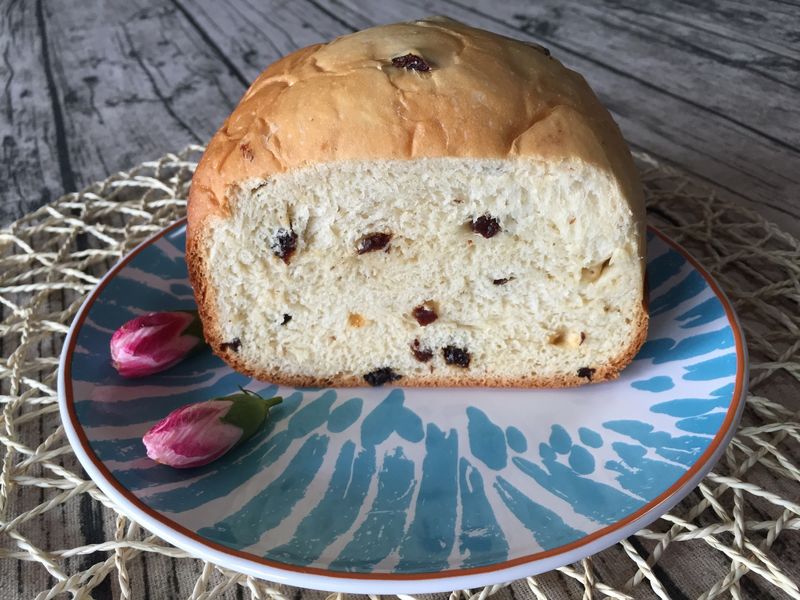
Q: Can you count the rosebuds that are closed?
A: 2